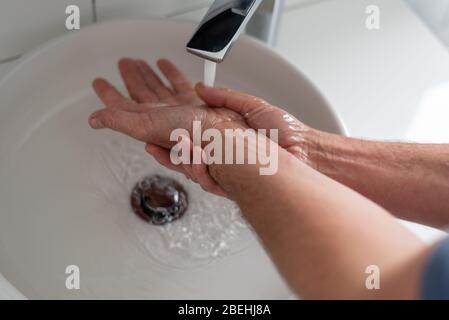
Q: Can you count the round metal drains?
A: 1